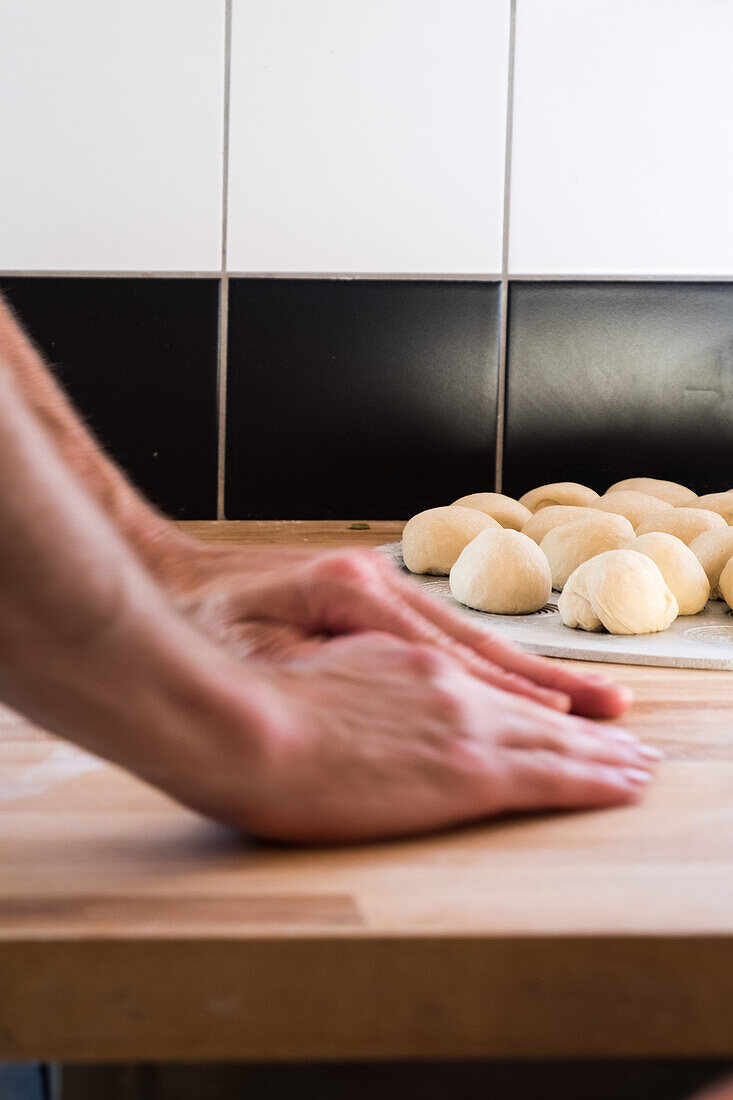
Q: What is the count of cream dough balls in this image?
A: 14